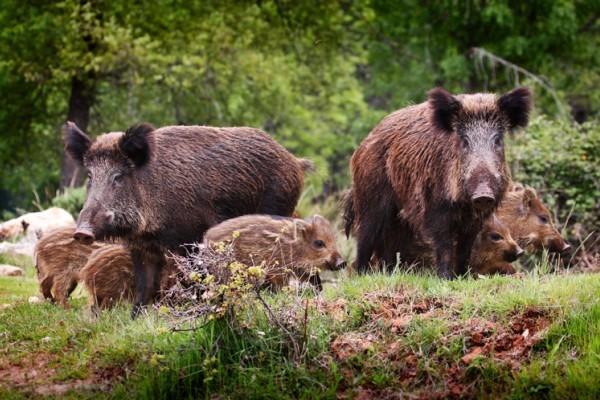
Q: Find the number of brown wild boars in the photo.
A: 7